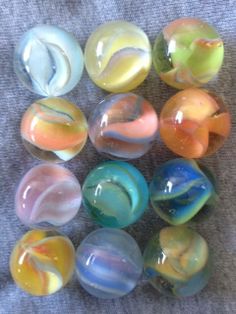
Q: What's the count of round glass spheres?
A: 12